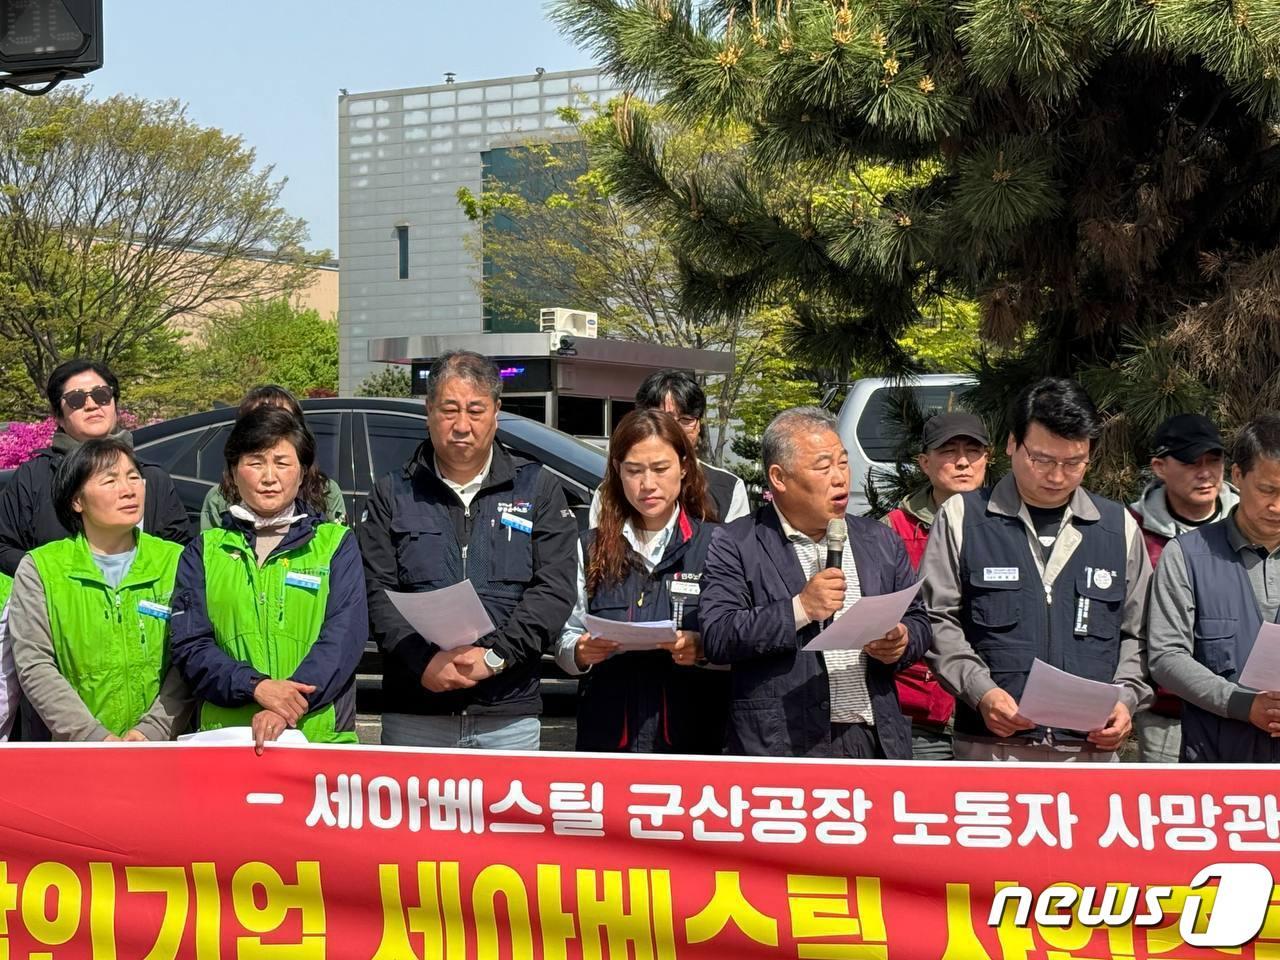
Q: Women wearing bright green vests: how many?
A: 2